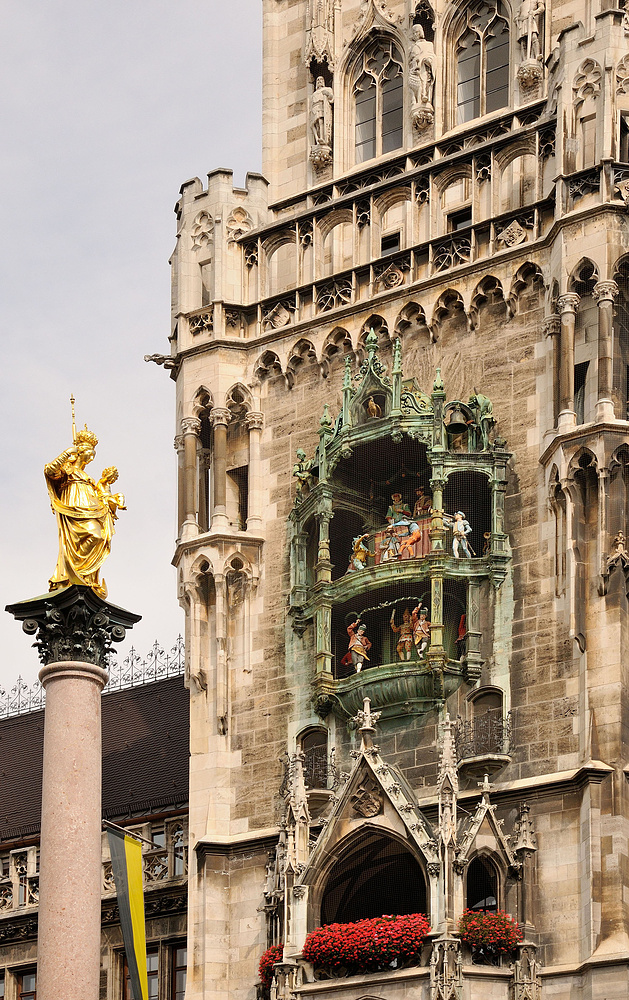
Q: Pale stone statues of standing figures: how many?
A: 3